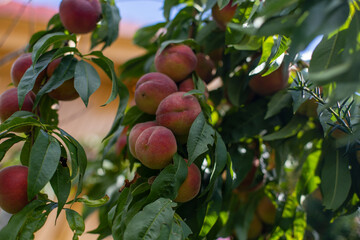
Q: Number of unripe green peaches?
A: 0